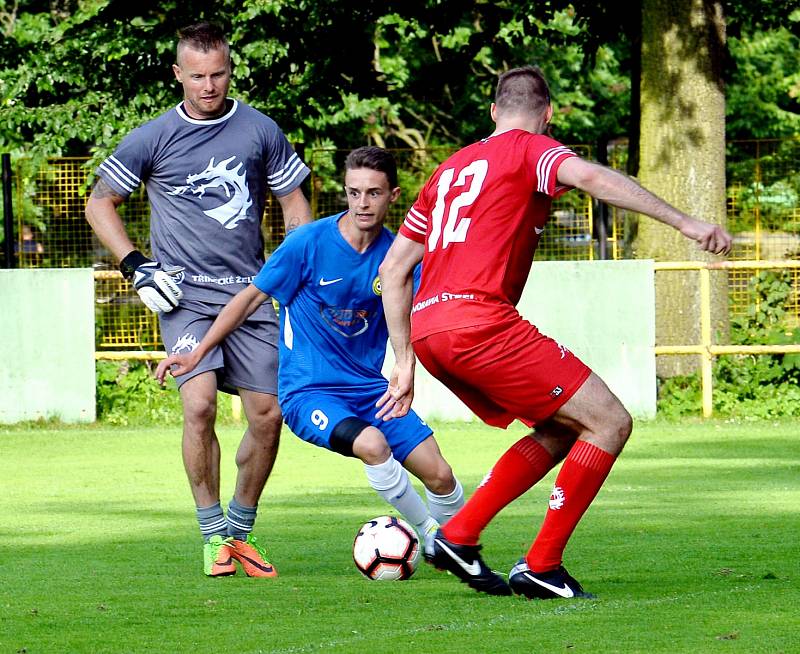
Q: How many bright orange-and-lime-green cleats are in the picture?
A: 2